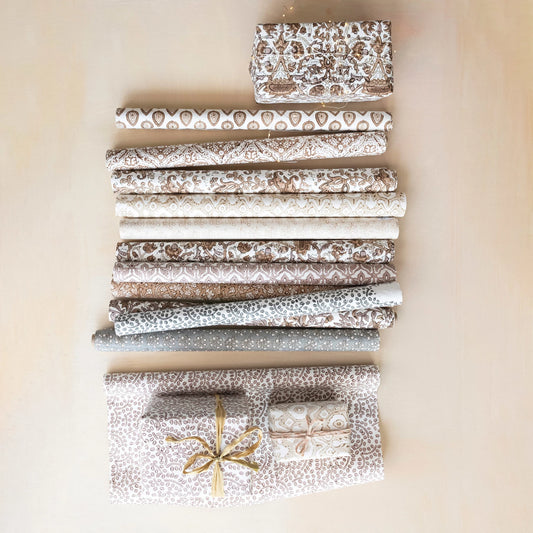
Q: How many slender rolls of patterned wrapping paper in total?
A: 11